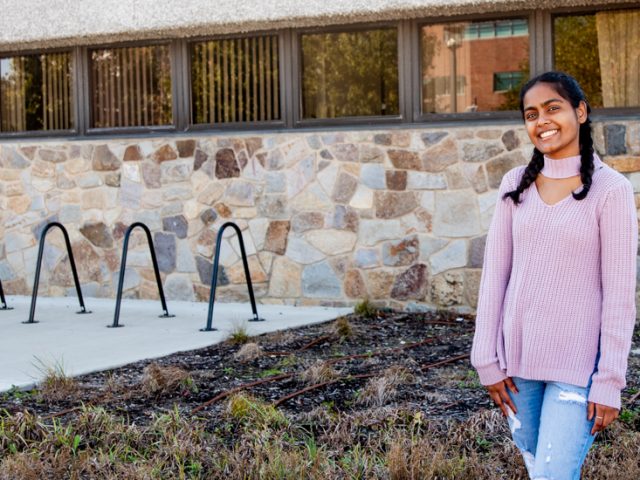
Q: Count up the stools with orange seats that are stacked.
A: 0